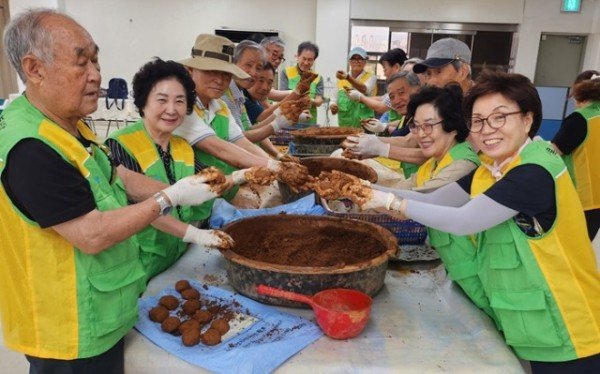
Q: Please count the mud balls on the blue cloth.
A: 11